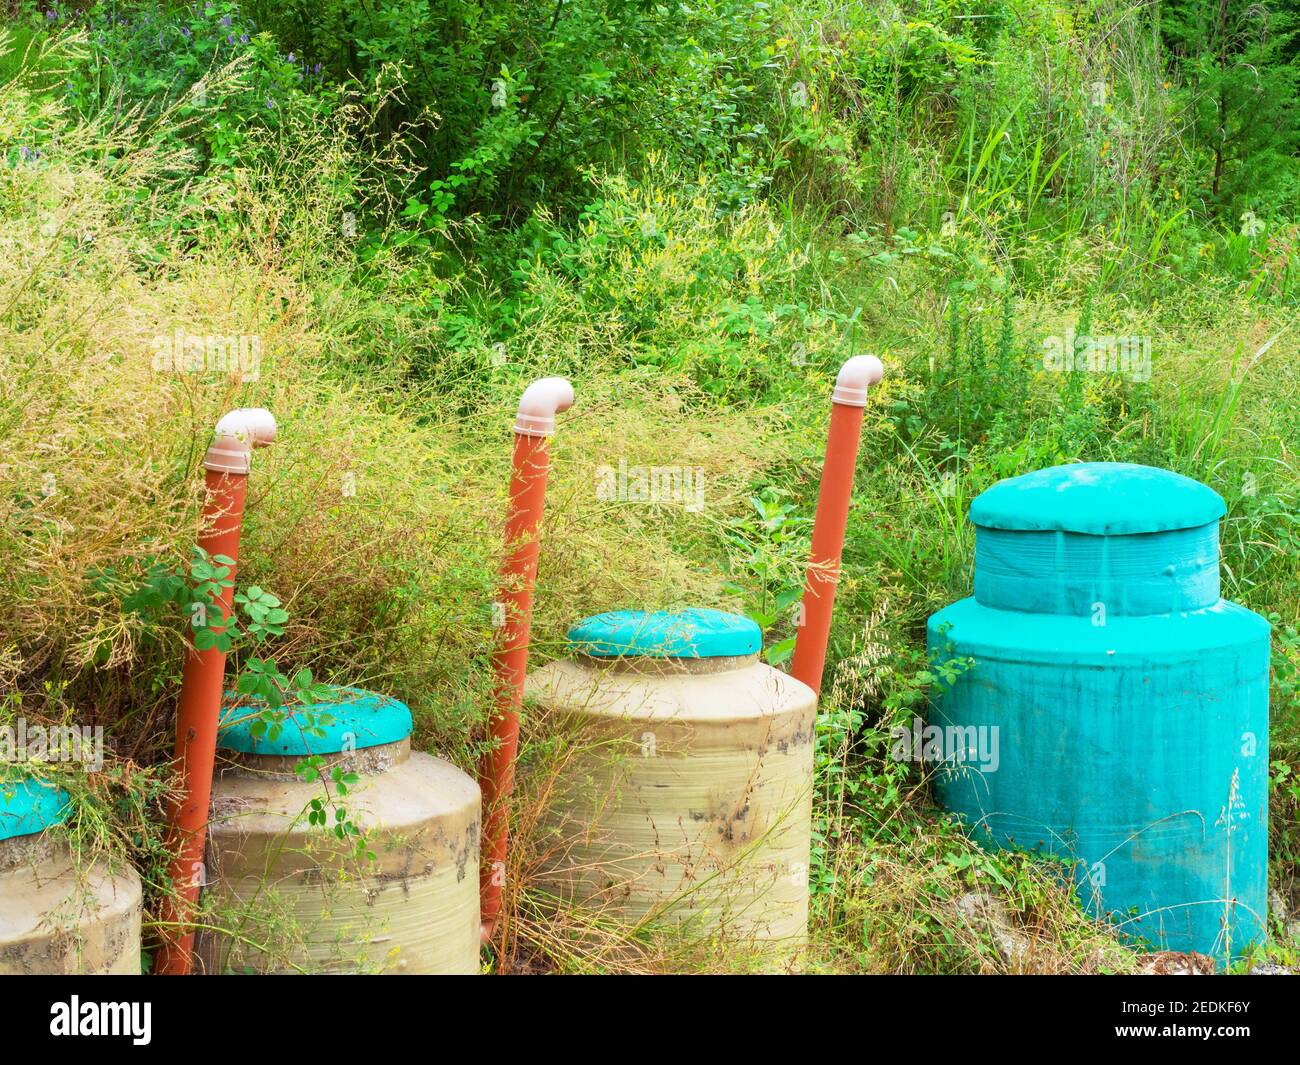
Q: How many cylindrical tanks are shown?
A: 4